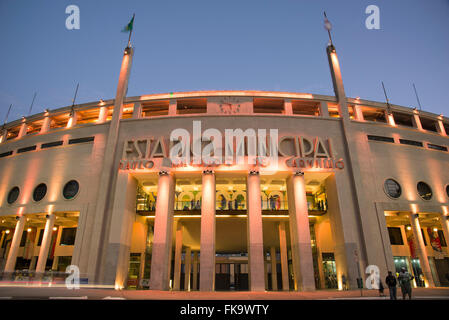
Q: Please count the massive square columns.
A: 4